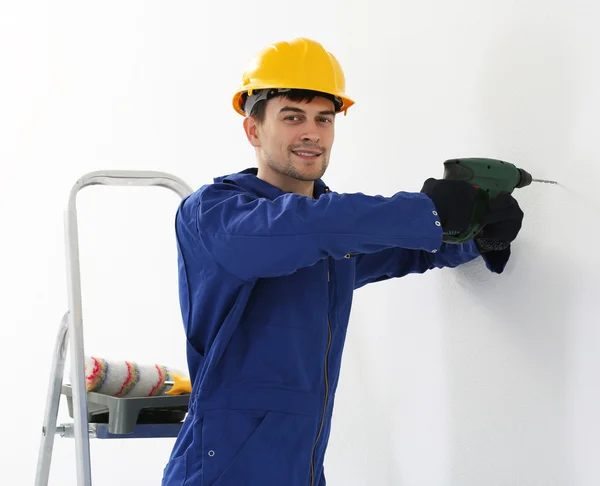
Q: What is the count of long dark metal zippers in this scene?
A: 1